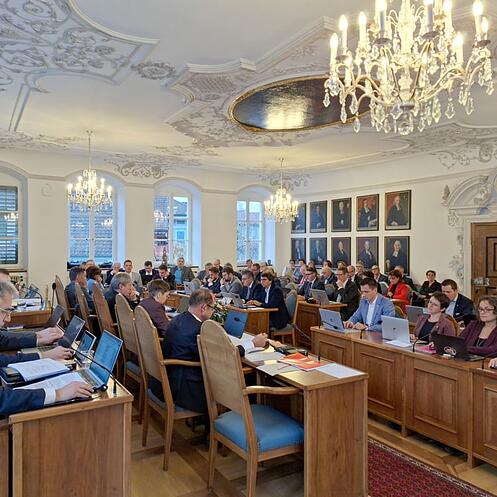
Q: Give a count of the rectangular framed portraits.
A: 10